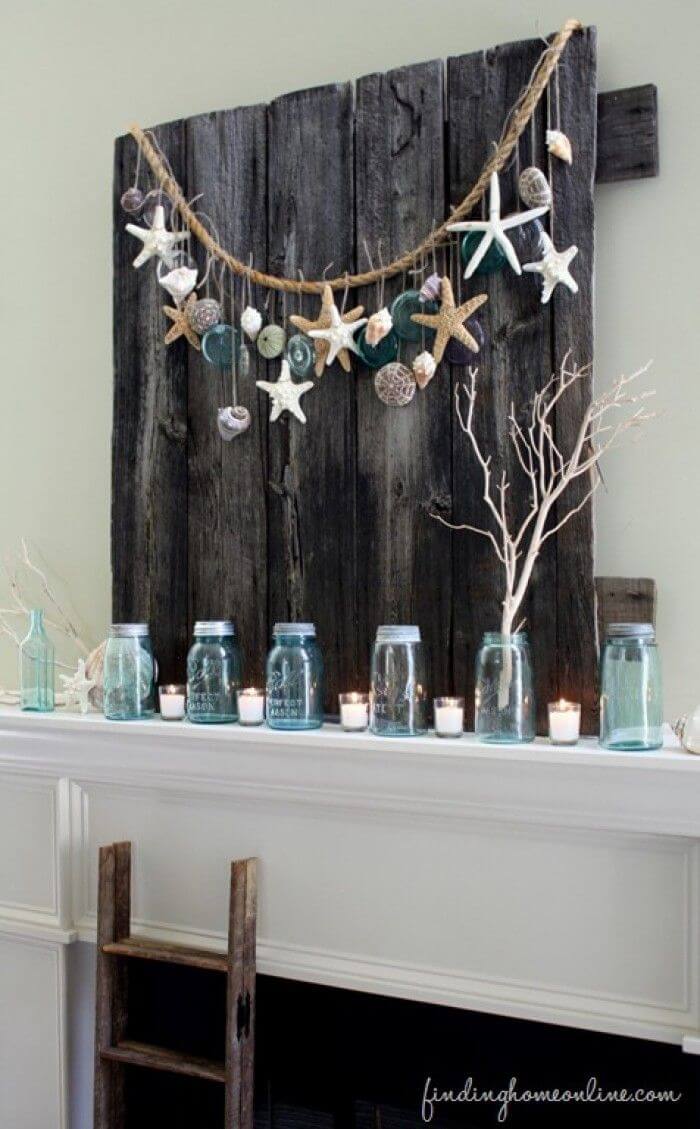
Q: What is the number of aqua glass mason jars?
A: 6